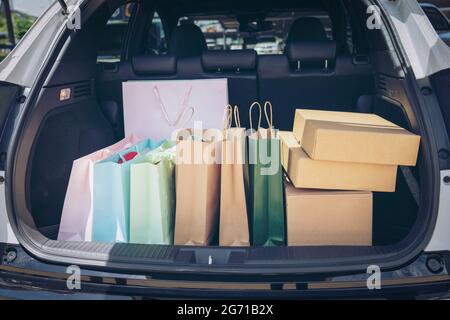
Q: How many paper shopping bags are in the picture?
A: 7